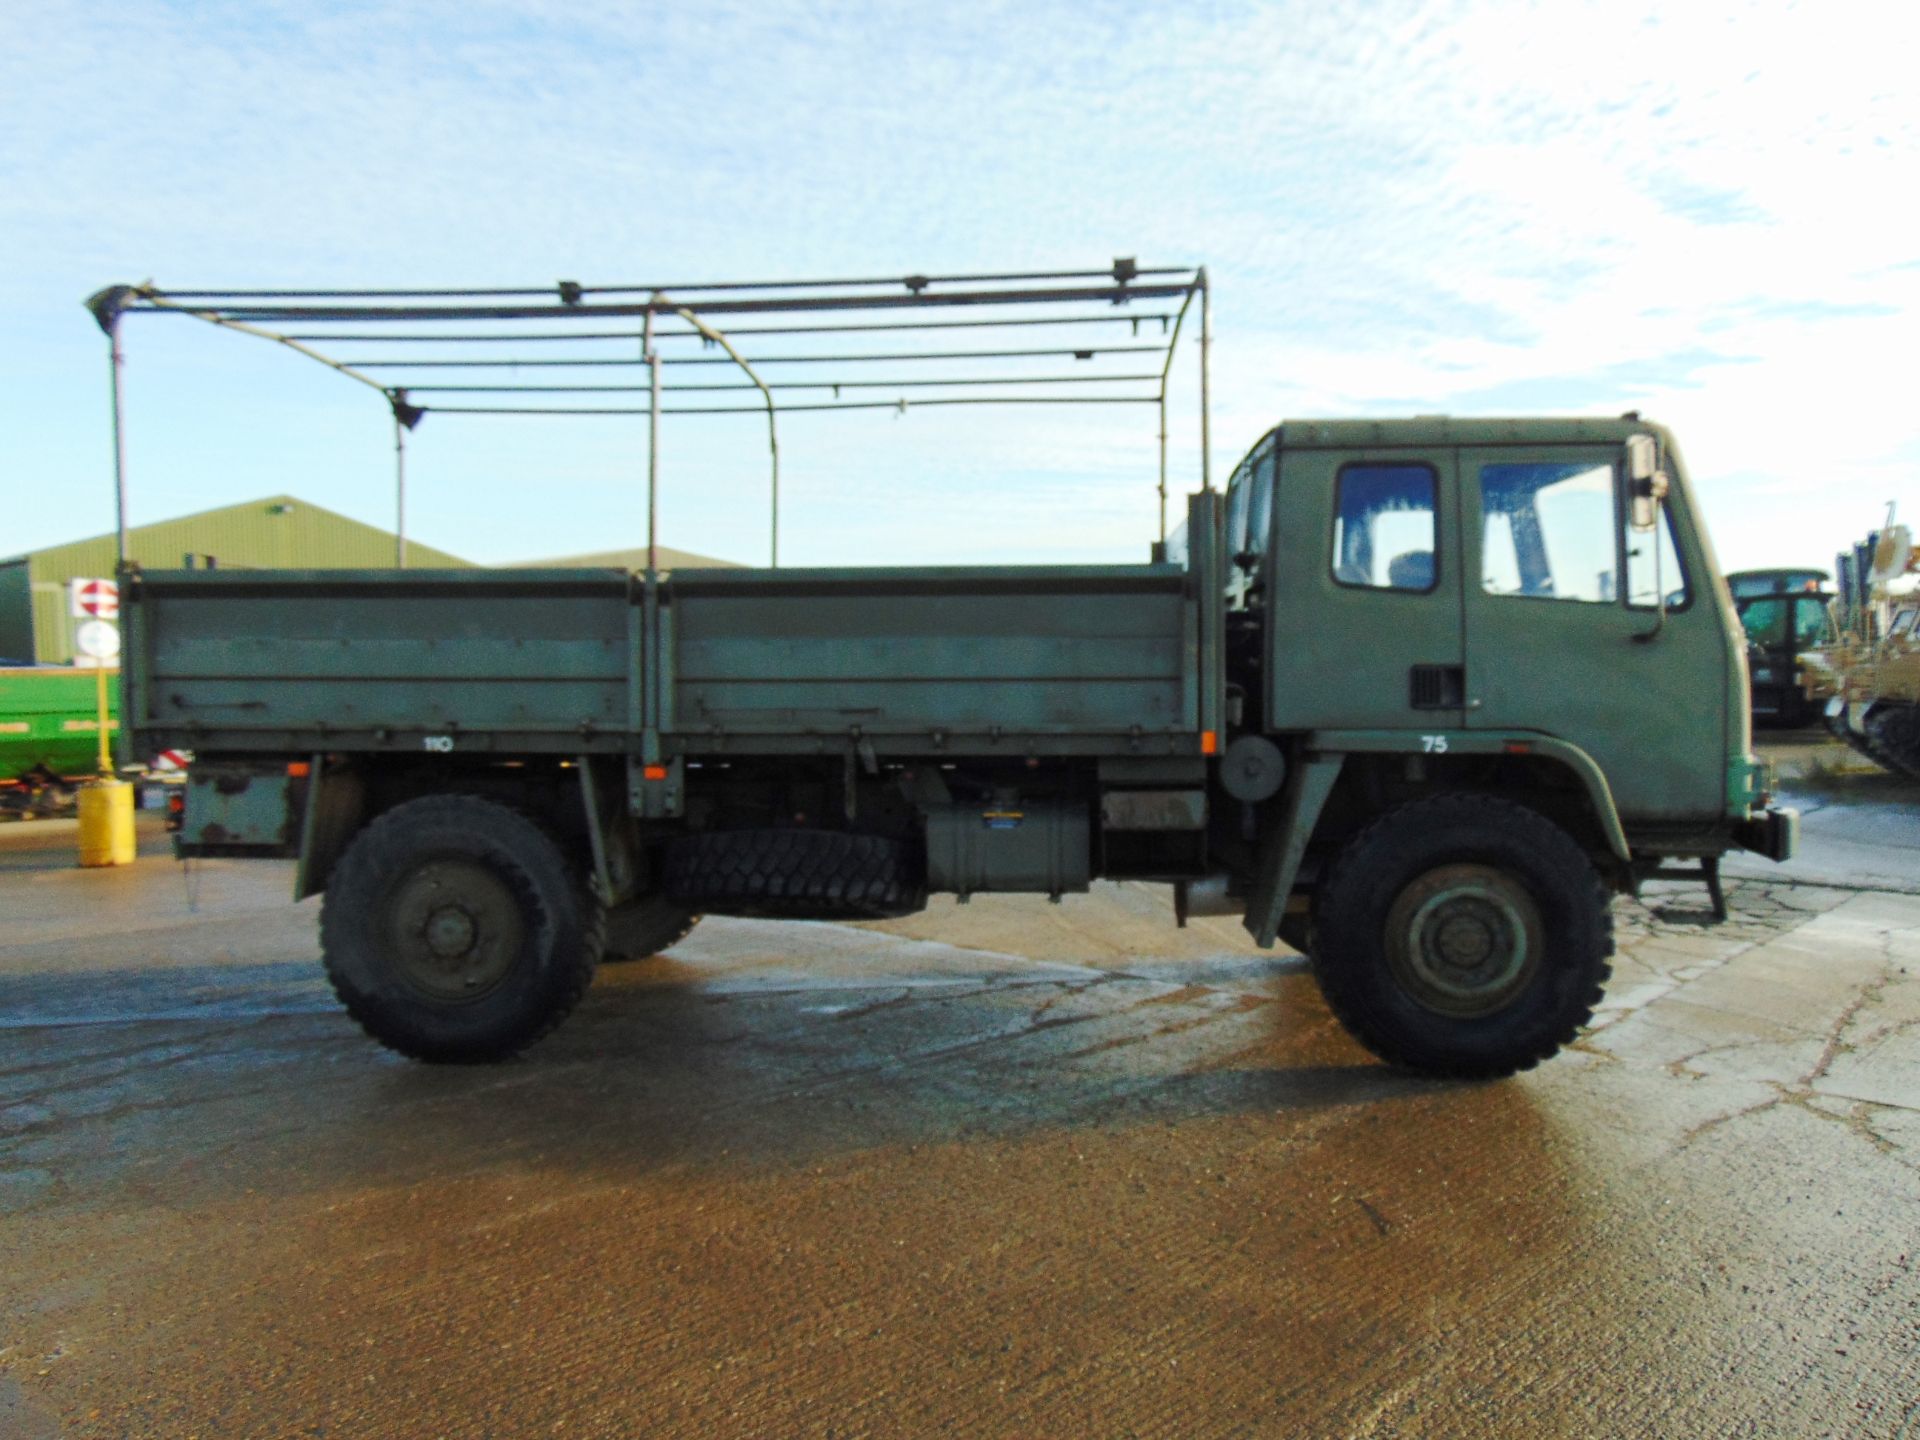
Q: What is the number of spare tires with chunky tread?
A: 1